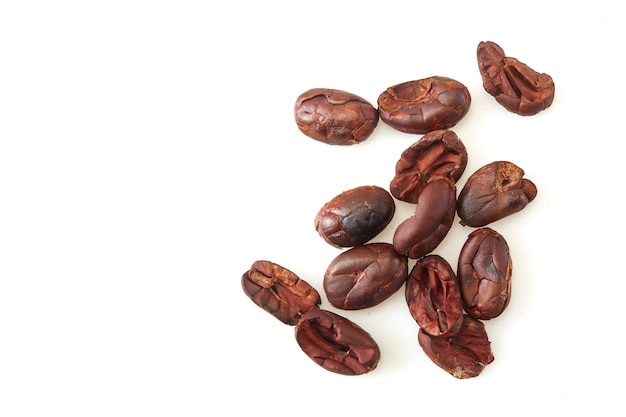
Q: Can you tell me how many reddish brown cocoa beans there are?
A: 13